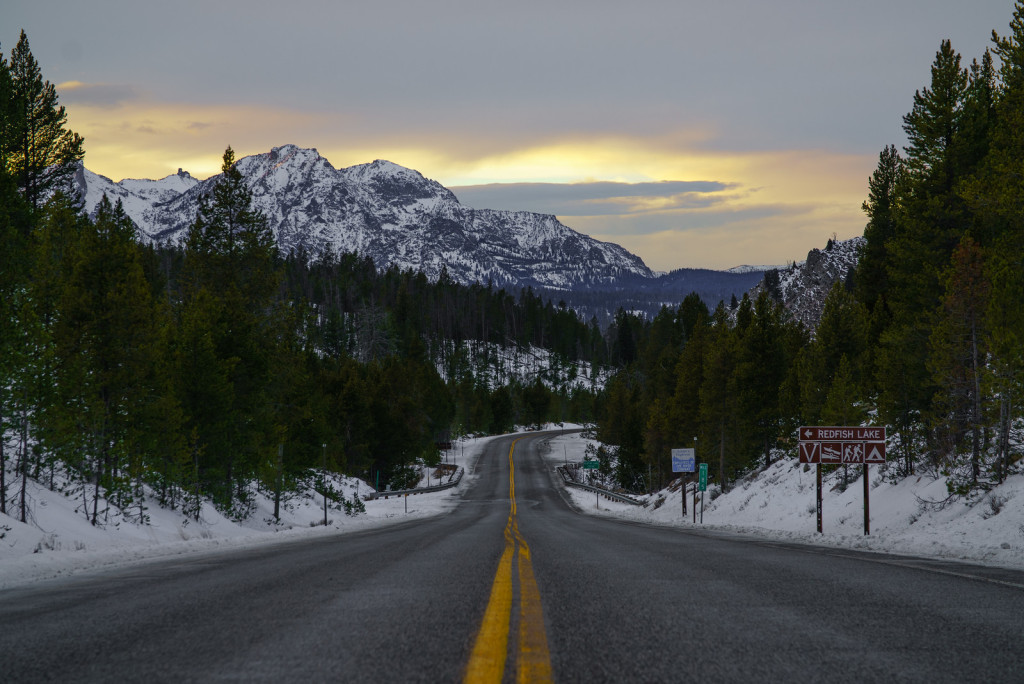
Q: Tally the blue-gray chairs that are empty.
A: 0